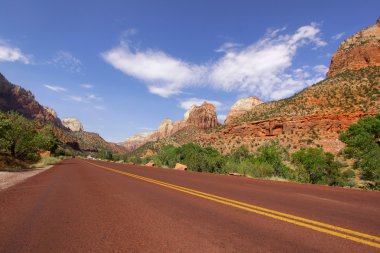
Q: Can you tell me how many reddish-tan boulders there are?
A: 2